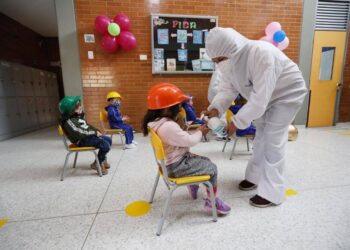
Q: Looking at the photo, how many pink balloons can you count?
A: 7